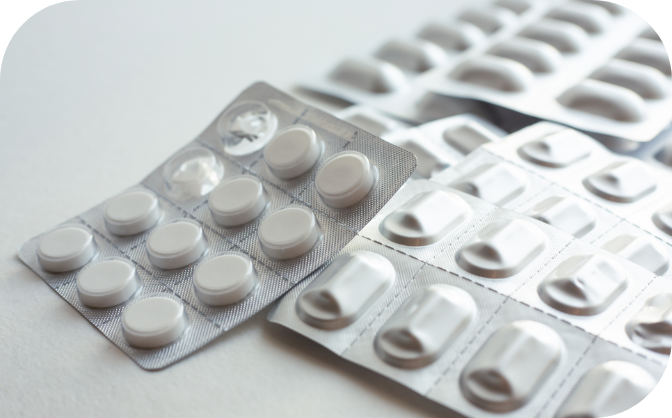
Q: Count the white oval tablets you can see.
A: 10